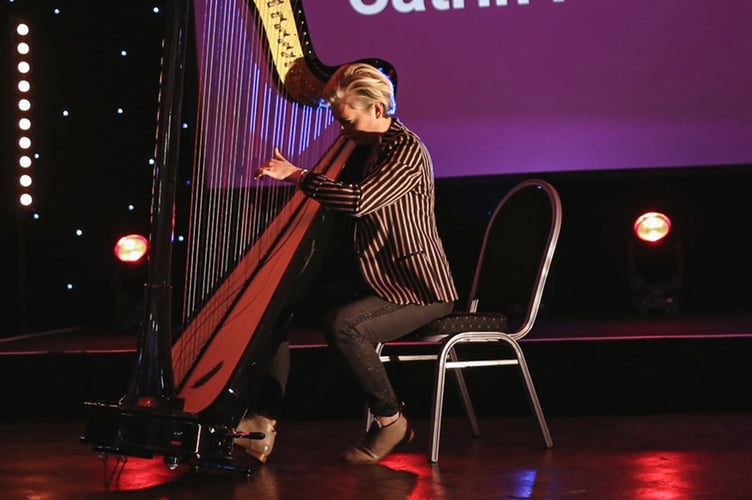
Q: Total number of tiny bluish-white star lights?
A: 15